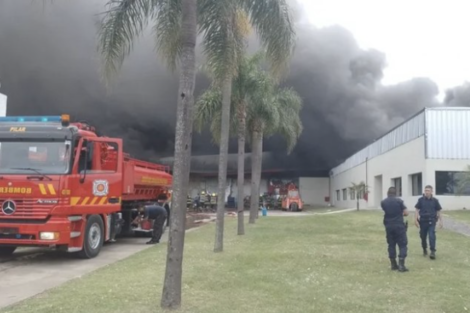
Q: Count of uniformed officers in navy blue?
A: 2